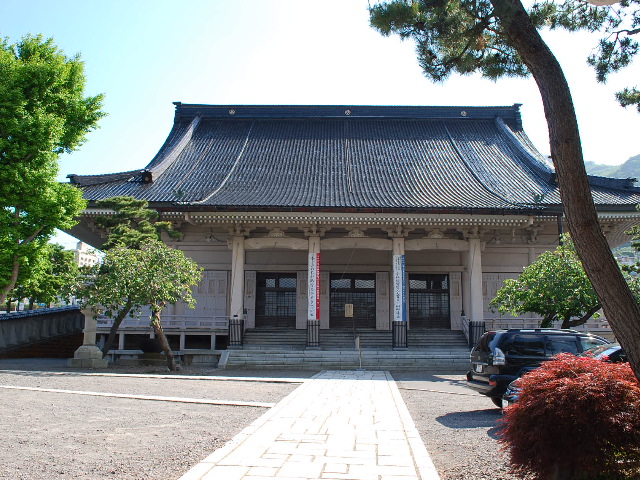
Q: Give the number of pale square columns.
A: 4